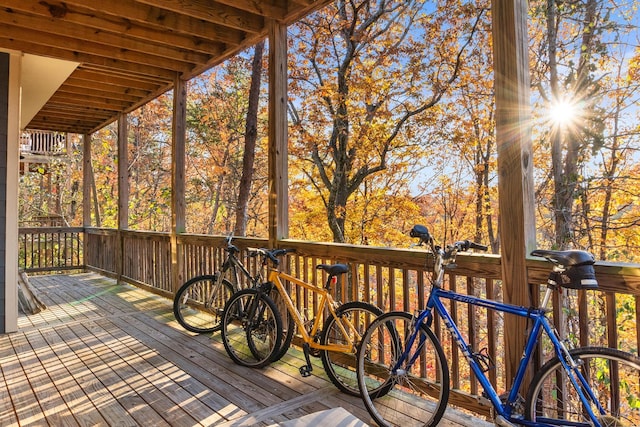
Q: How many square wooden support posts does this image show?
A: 5